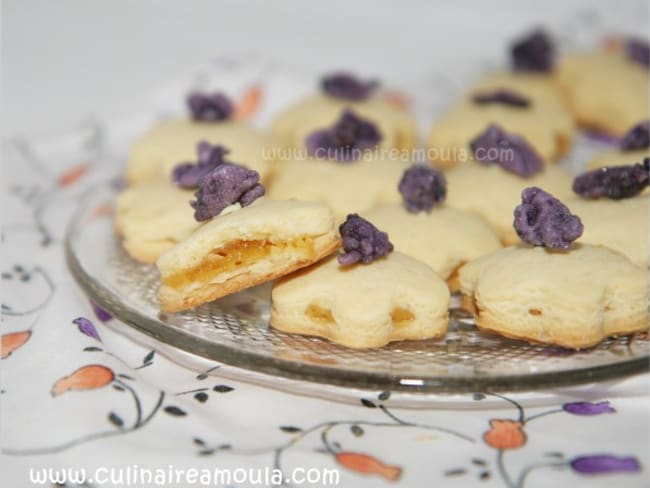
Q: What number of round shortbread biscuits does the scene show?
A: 14